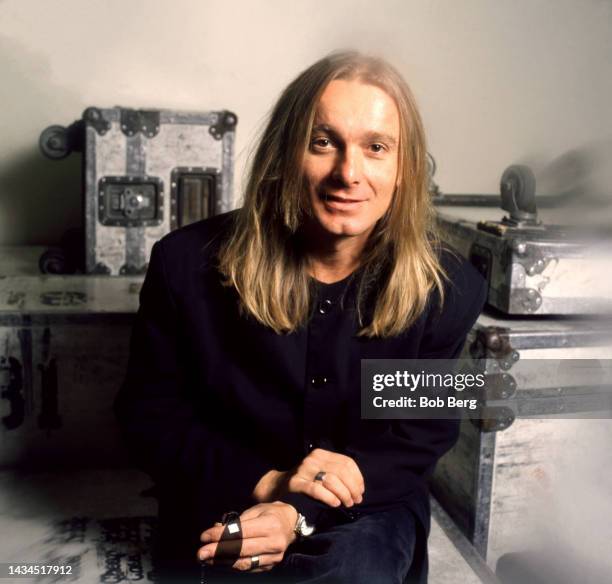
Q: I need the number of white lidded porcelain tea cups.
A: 0